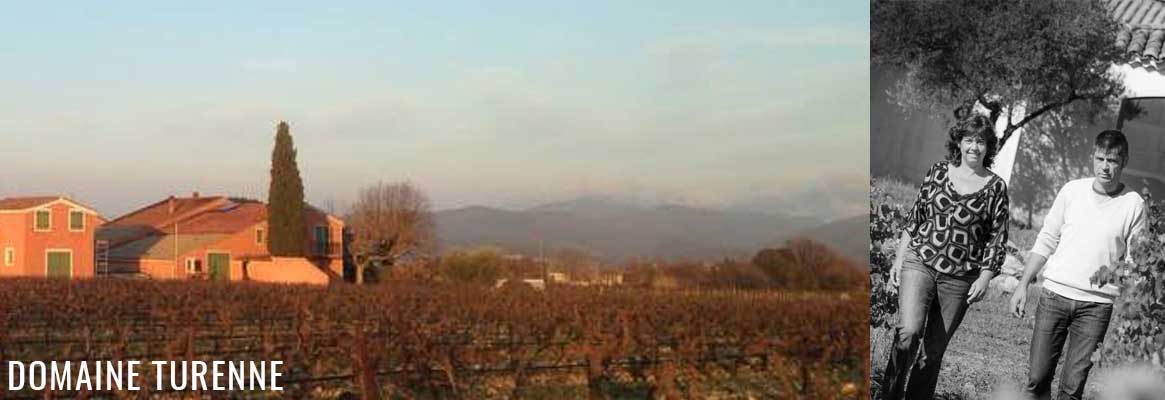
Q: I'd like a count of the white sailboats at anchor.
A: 0